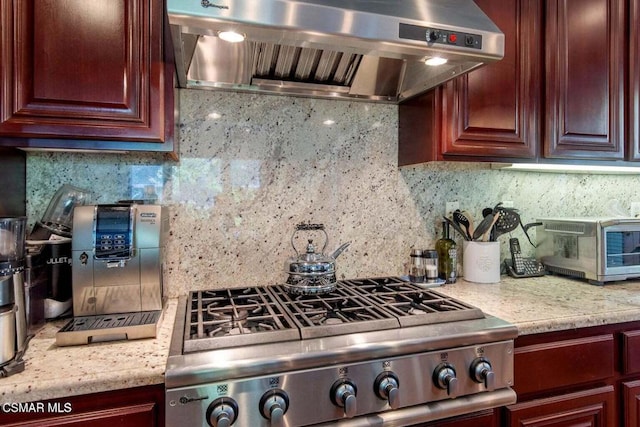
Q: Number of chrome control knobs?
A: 6